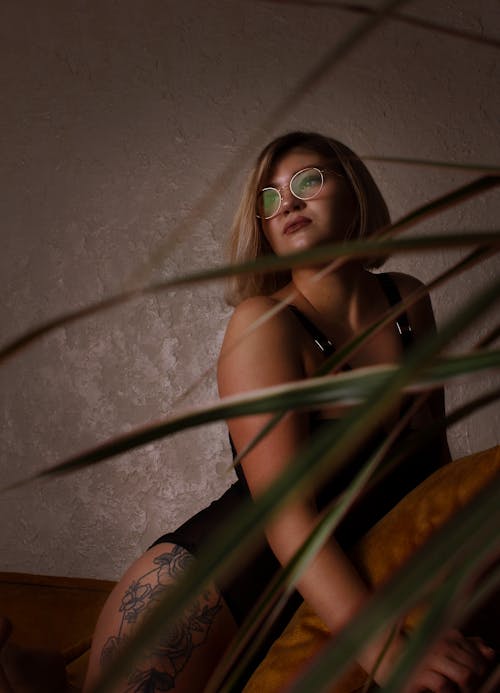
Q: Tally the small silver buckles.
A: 2